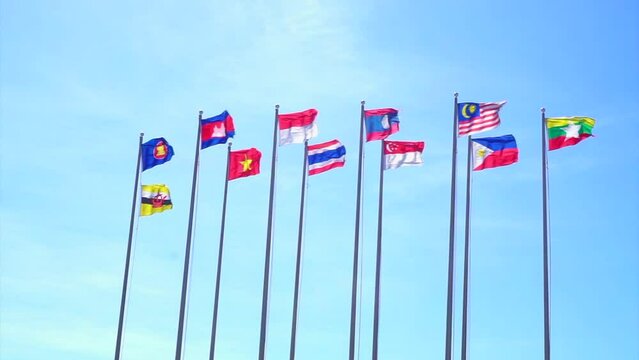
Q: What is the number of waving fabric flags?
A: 11